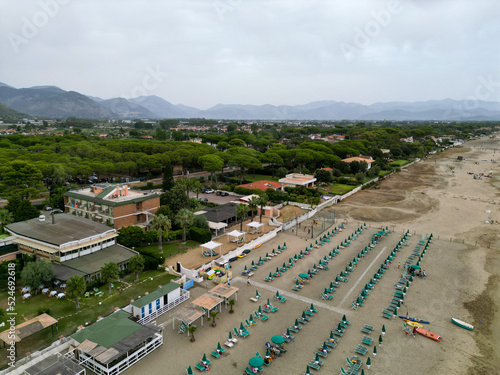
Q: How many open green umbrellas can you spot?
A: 6